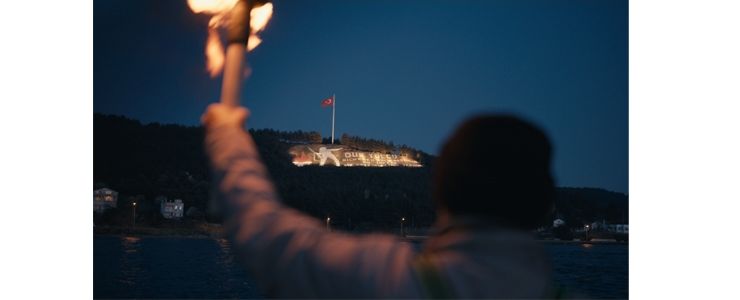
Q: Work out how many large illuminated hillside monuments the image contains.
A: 1